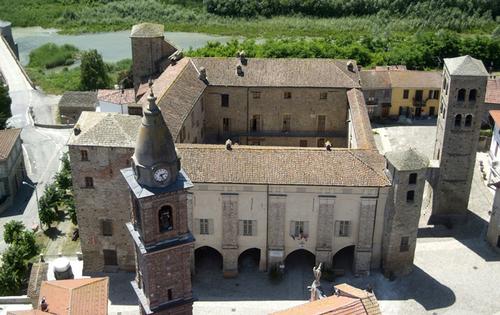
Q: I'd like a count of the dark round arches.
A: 4